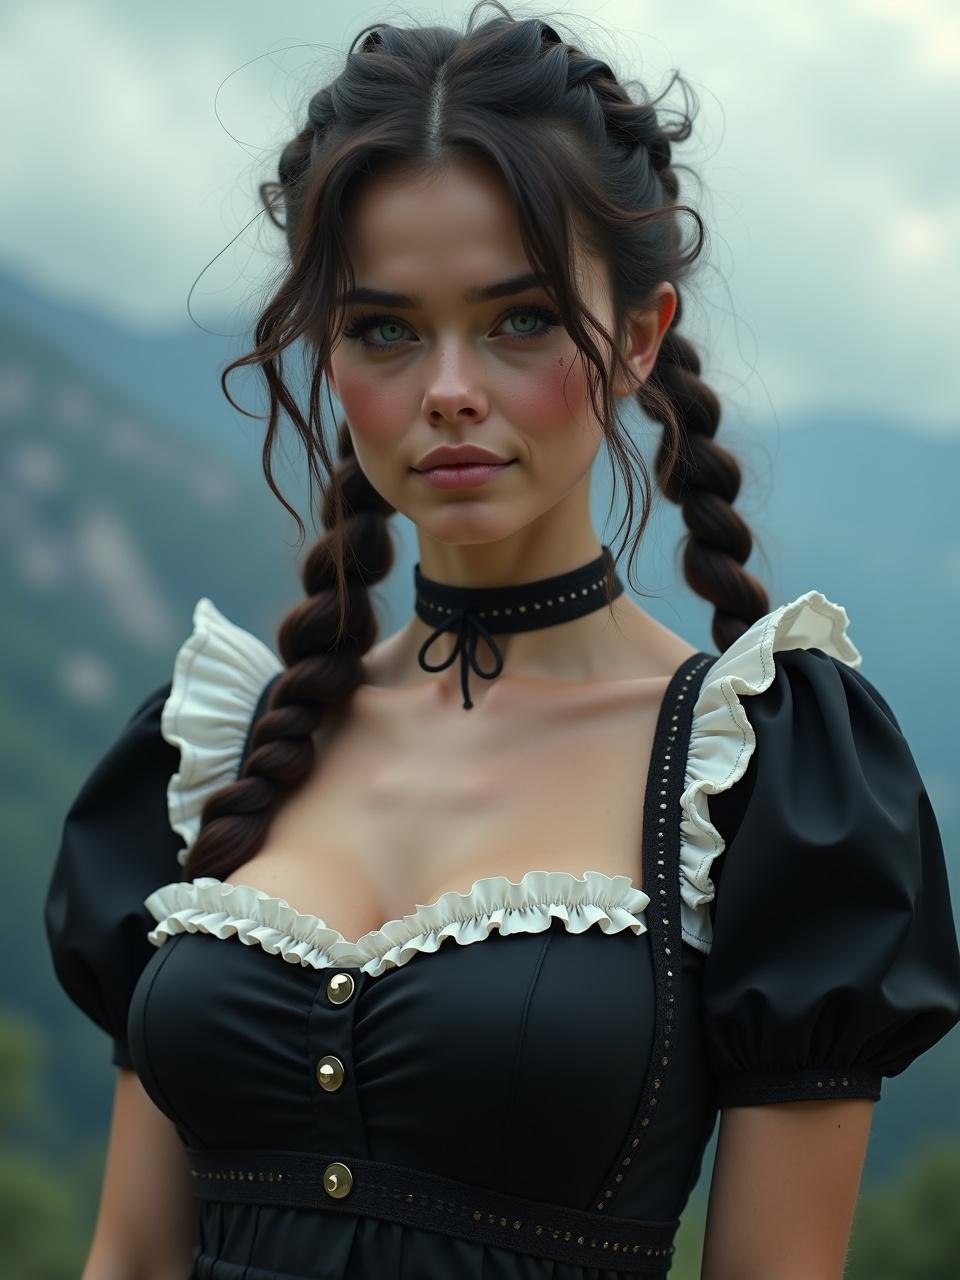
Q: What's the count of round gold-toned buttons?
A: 3